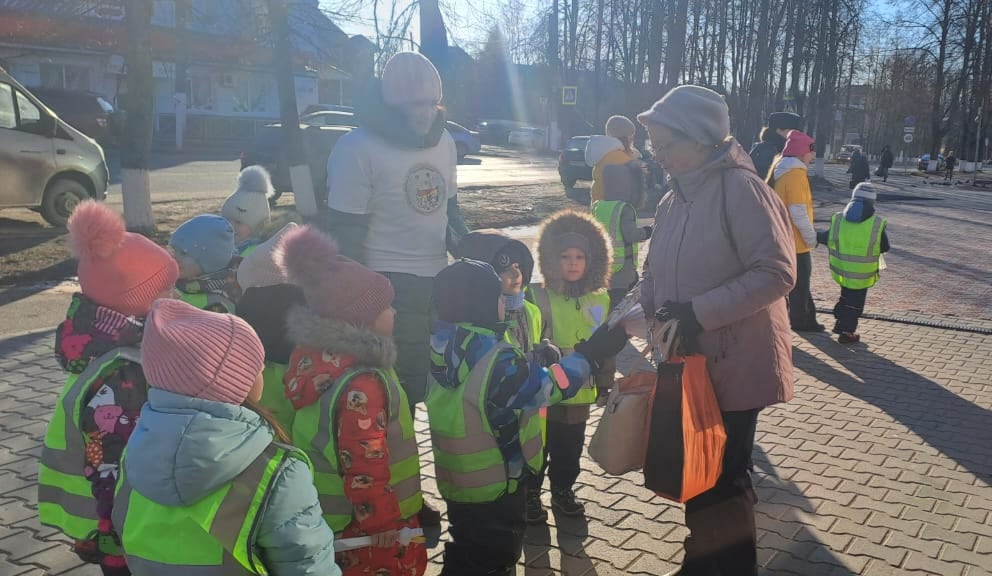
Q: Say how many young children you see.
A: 11